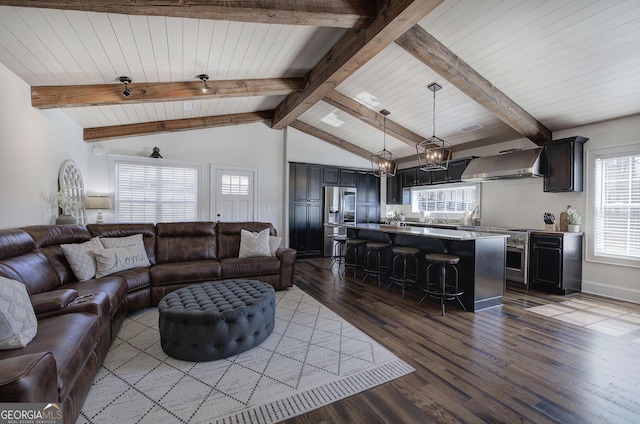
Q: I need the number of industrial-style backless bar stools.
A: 5